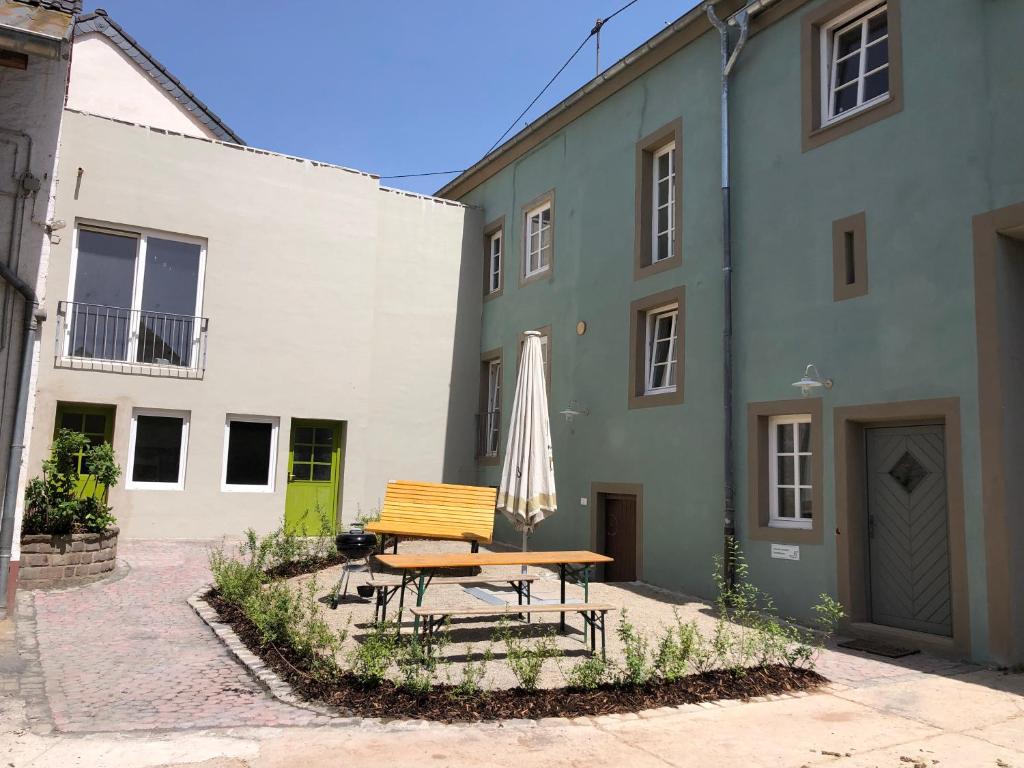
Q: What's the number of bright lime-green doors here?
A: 2